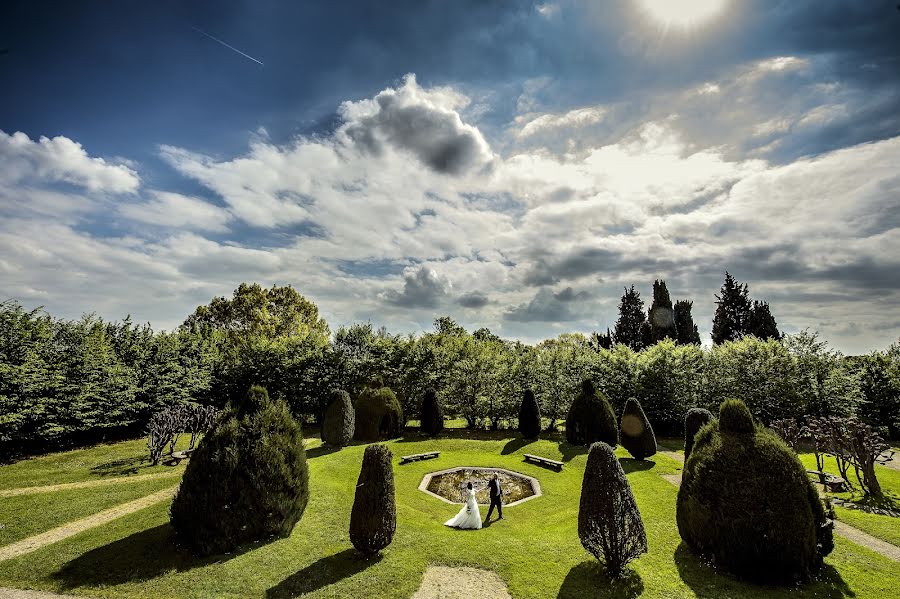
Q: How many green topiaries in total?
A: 11